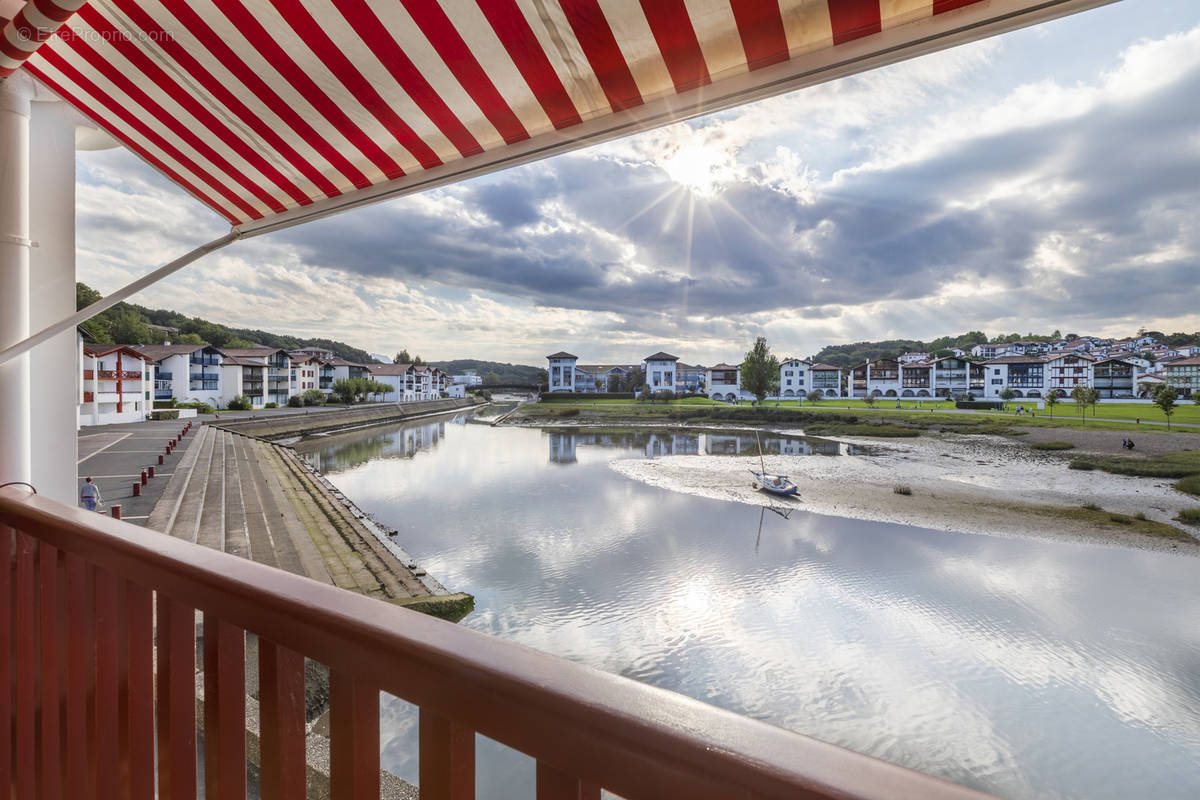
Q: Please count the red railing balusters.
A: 12